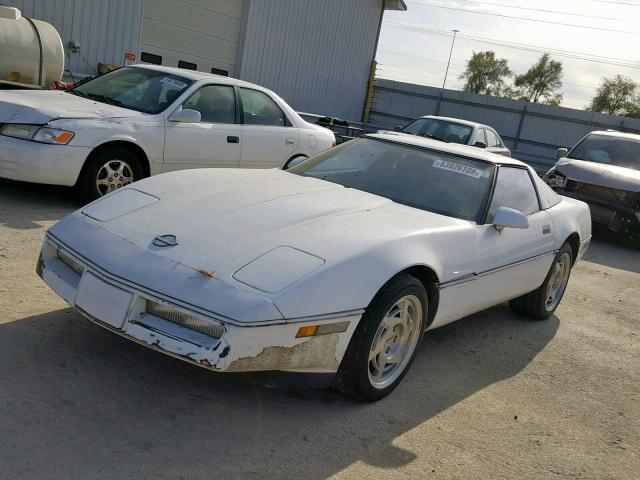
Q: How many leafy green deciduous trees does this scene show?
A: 3